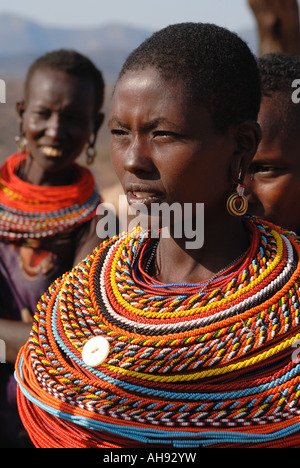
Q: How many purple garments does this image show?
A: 1